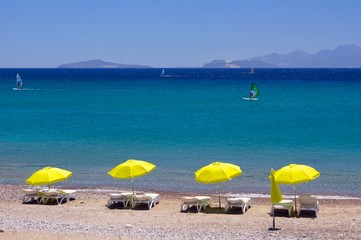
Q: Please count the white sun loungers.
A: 8